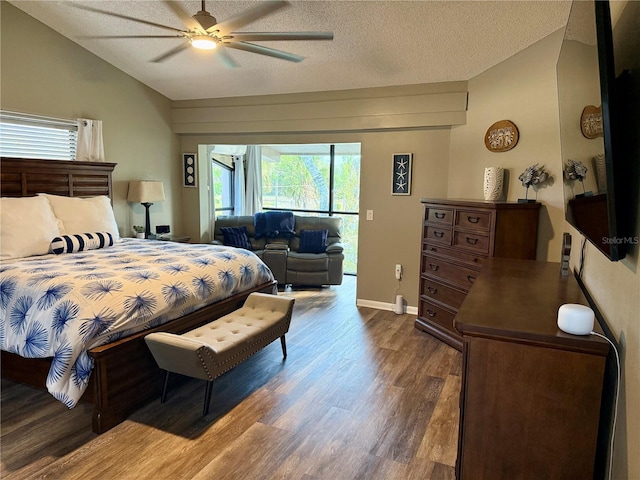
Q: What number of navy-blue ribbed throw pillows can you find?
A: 2